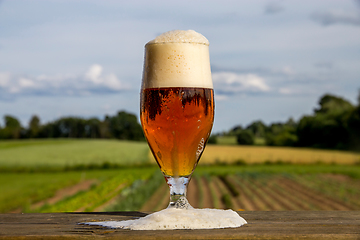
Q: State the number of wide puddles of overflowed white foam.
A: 1